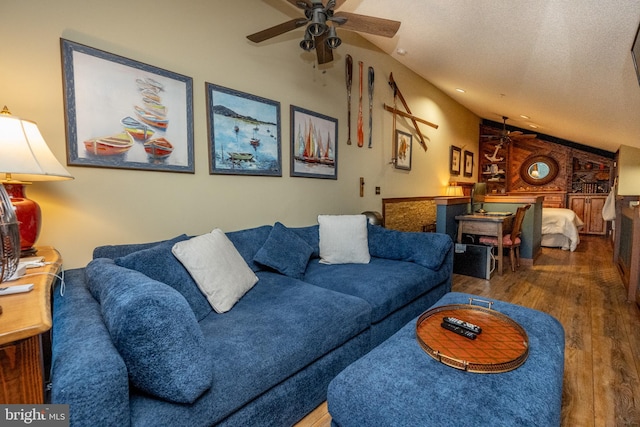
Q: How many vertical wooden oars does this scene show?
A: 3